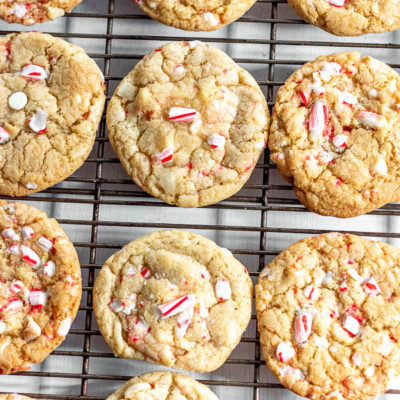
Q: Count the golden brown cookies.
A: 11